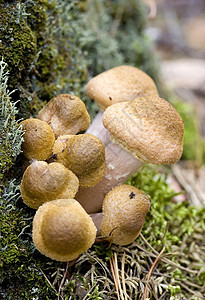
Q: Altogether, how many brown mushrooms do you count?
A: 8